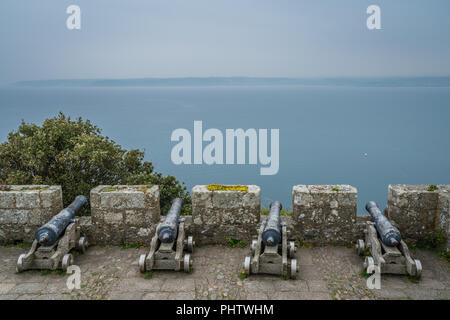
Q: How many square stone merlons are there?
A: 5